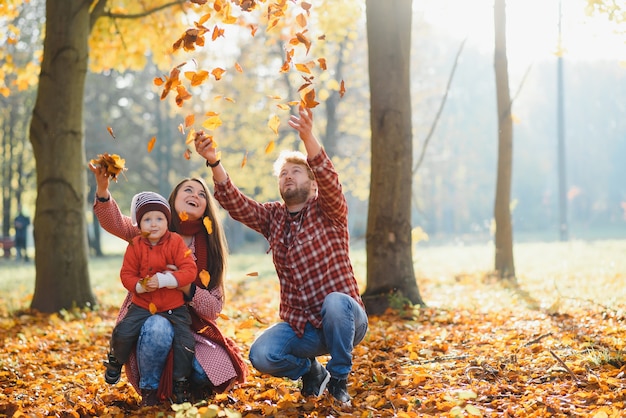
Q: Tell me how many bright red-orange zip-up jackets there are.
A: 1